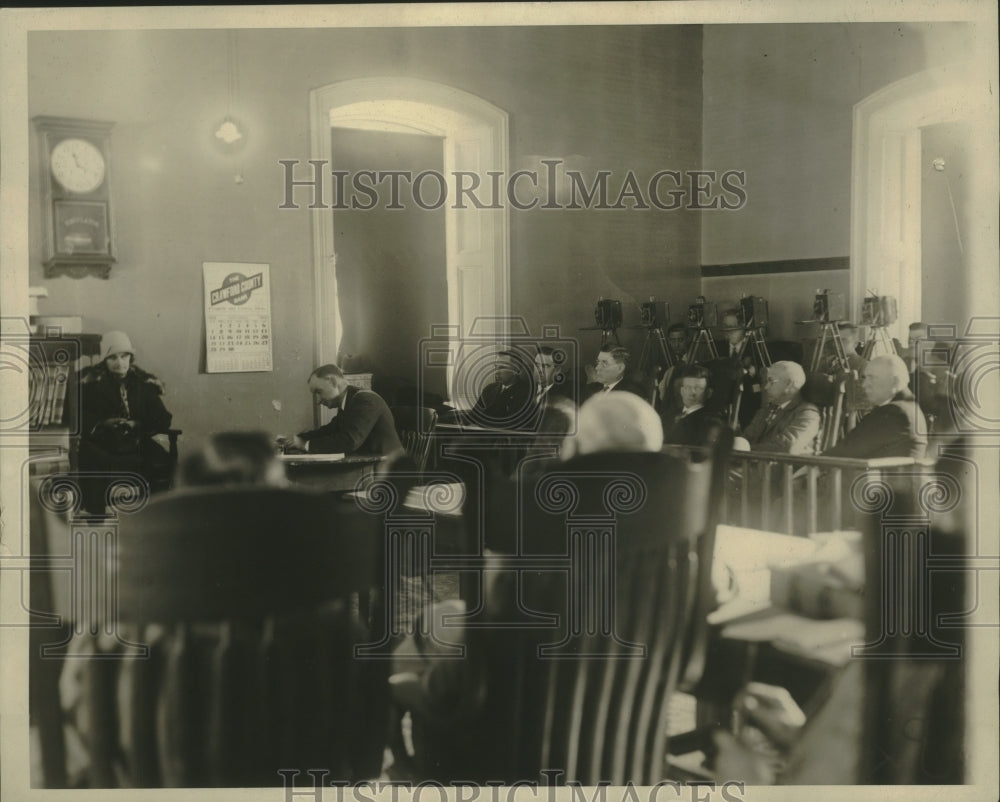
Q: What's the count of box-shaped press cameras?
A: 6